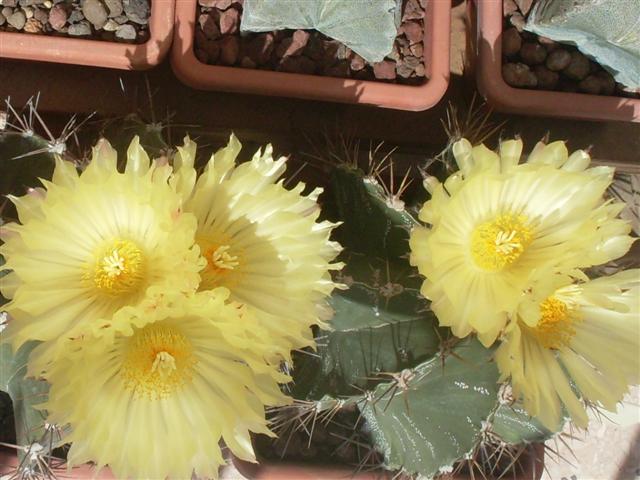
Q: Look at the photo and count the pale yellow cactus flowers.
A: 5